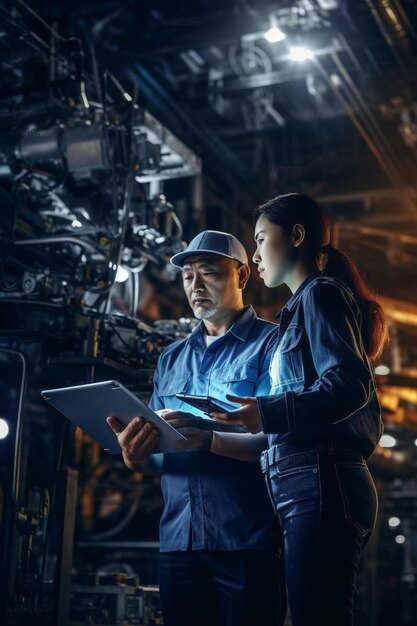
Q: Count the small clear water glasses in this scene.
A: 0